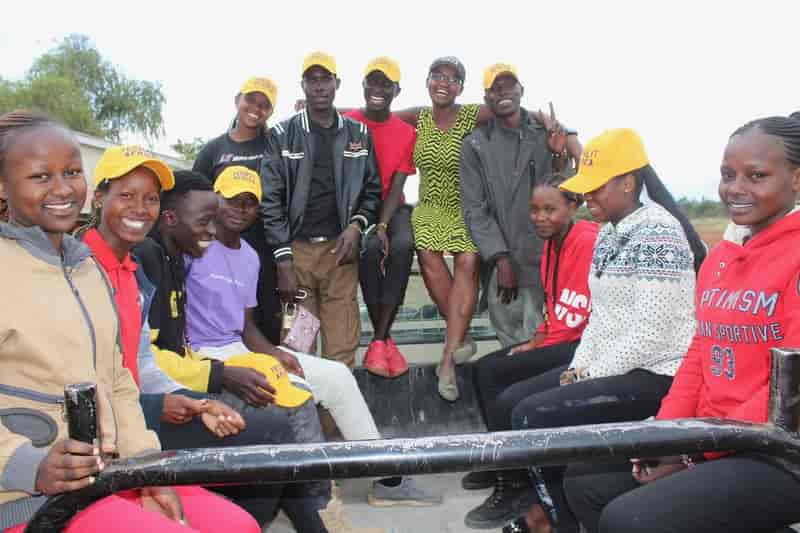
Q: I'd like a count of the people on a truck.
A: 12